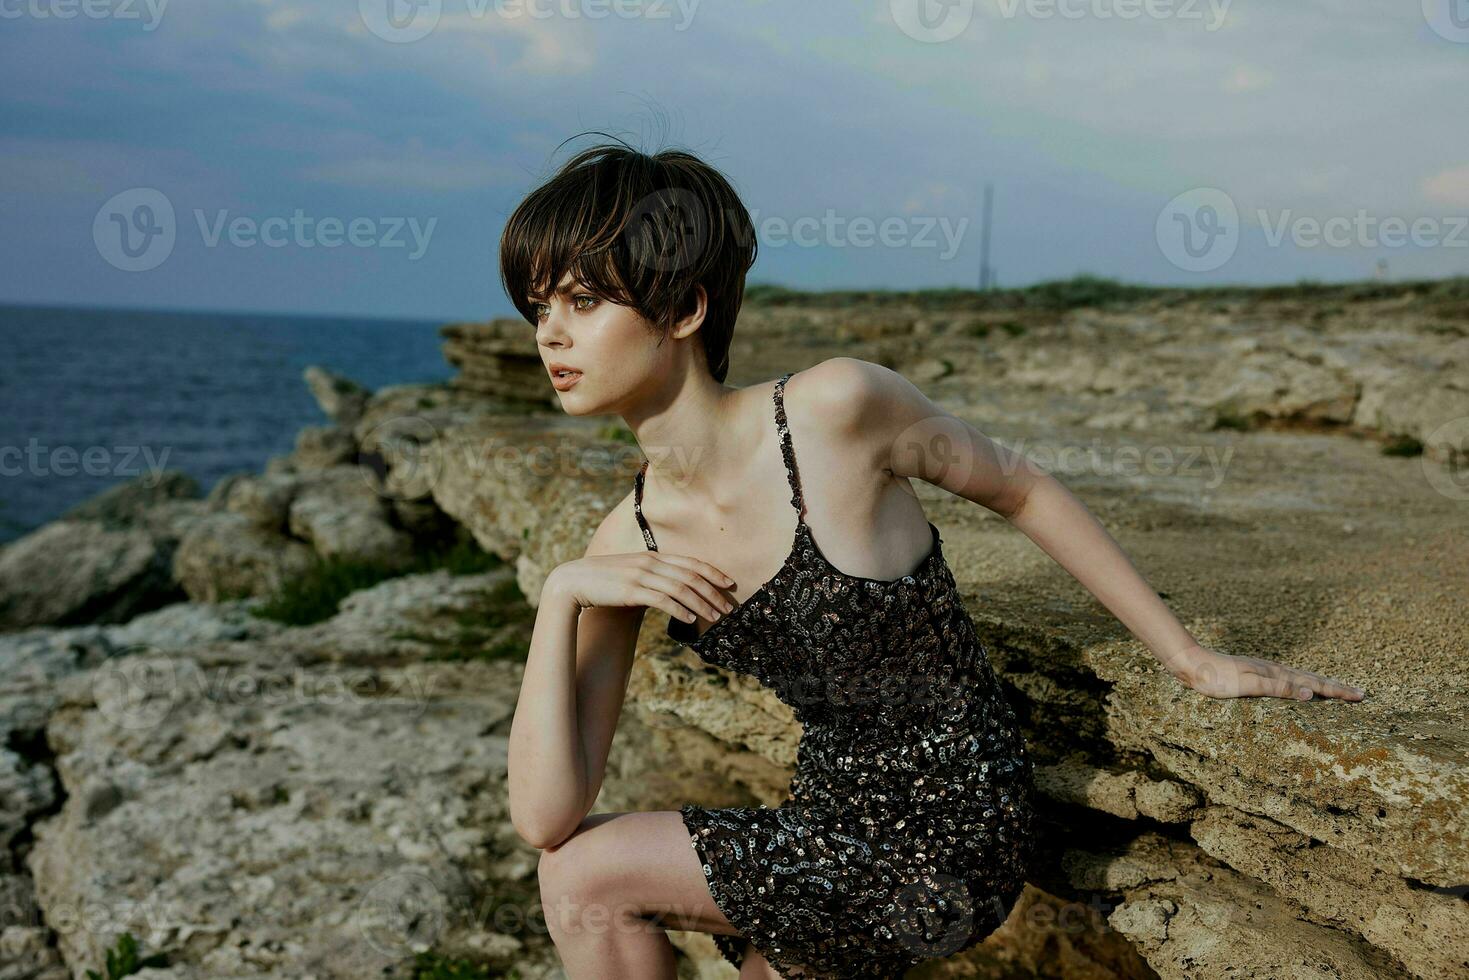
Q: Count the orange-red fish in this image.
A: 0